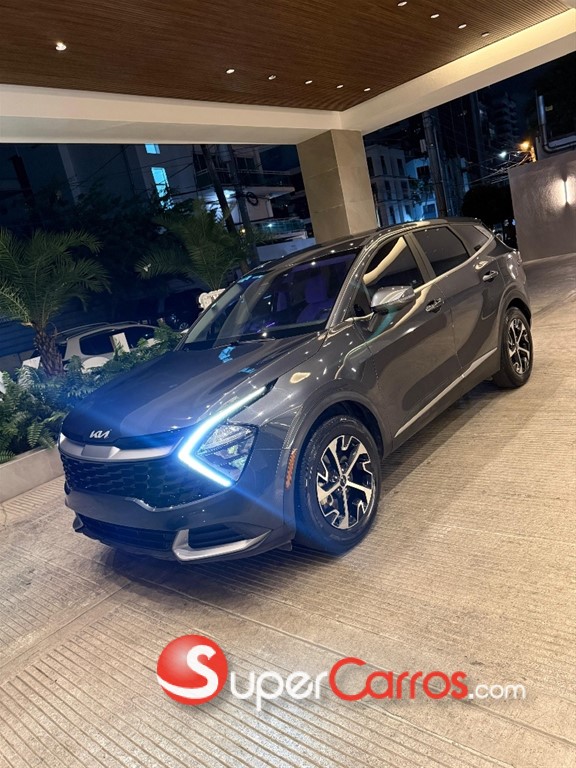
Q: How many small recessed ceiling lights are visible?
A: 10